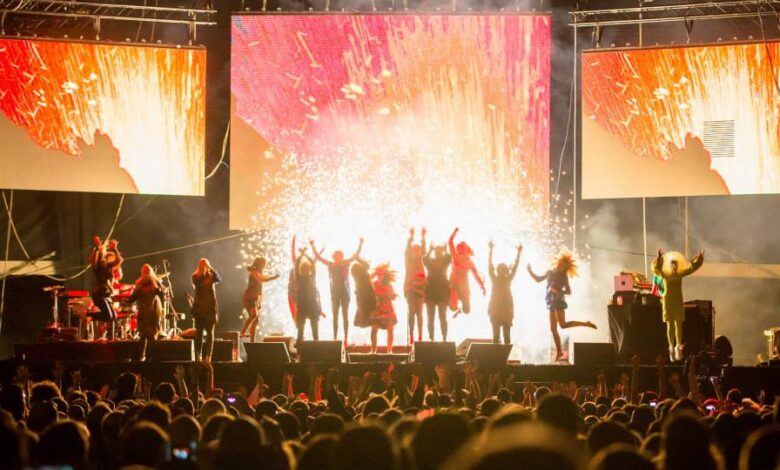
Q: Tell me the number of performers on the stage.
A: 15